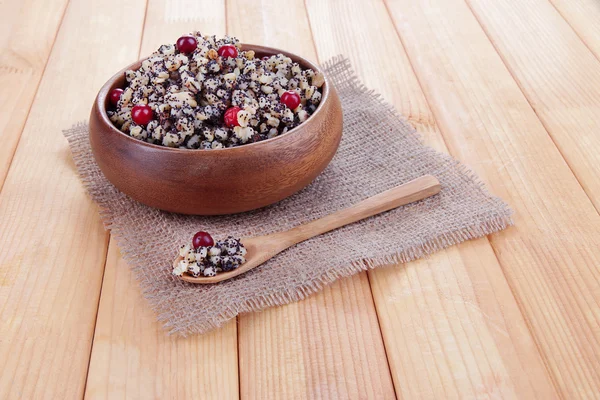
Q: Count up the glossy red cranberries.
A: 7